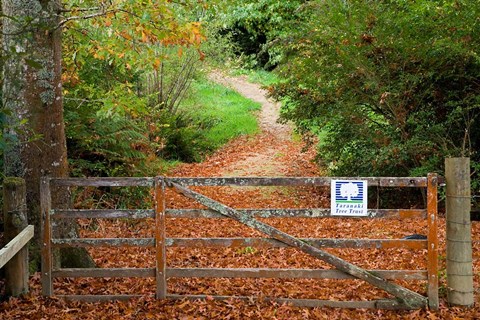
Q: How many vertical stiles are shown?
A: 3